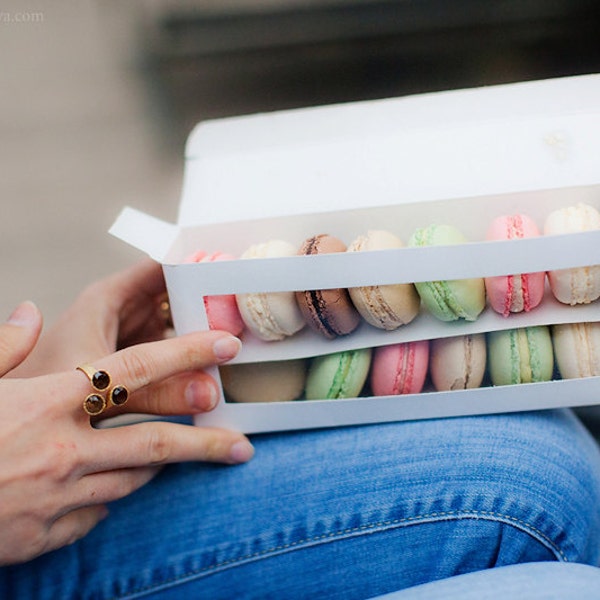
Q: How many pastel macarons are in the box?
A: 13